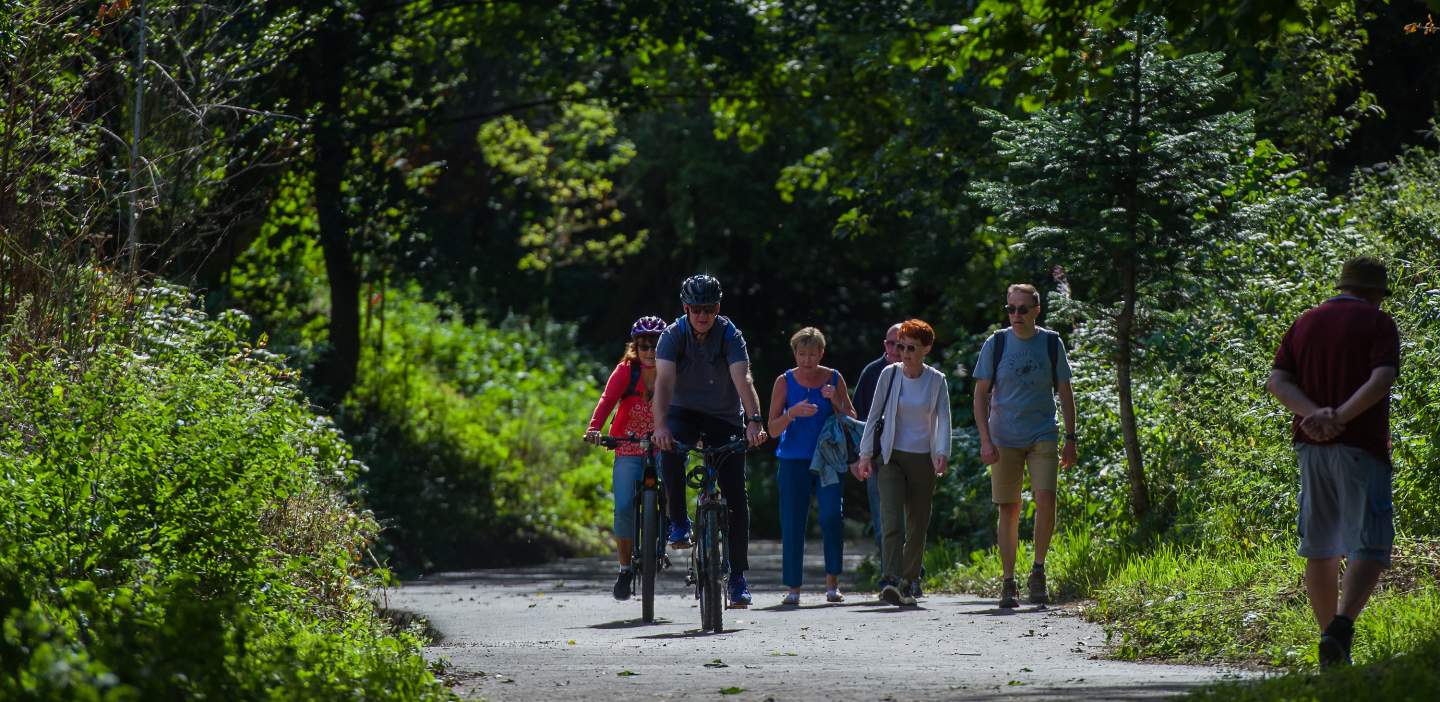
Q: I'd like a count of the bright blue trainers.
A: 2